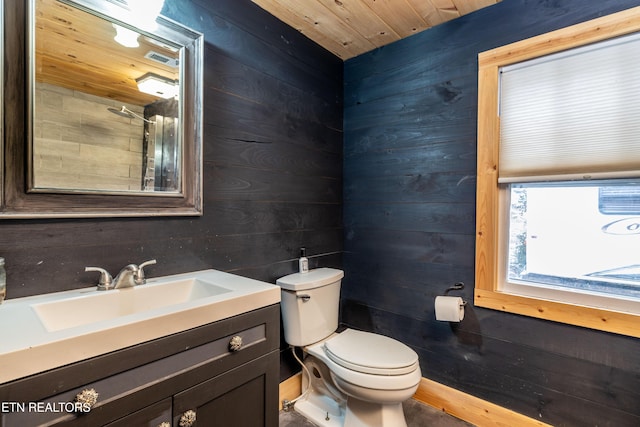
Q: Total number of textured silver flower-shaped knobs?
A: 4